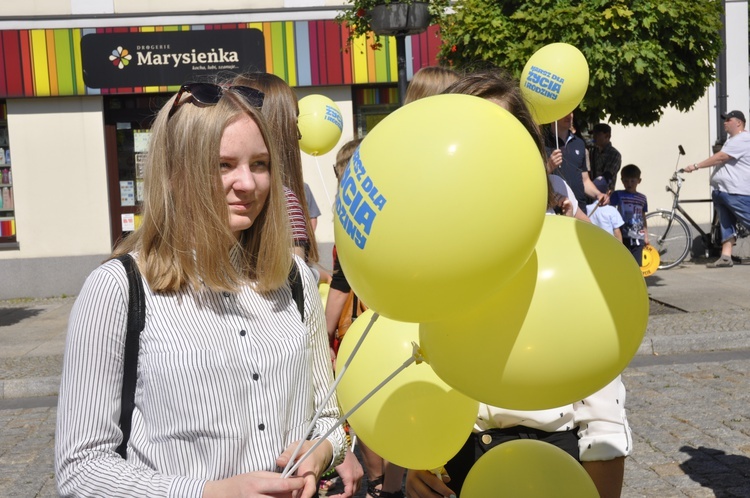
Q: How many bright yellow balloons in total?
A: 6